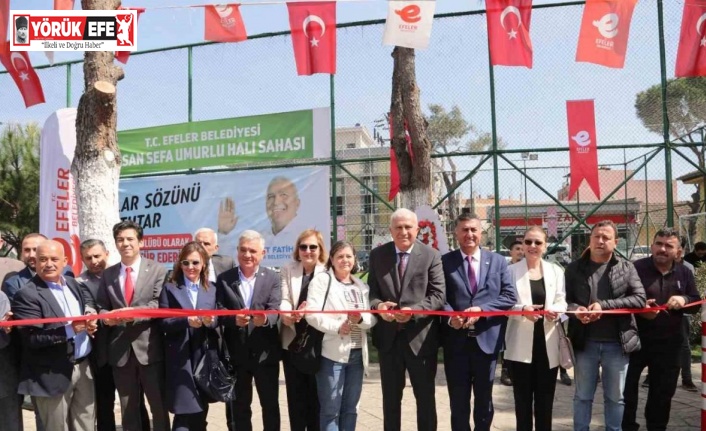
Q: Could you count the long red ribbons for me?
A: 1